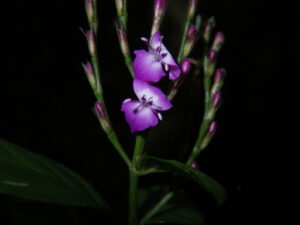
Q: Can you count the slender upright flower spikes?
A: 5